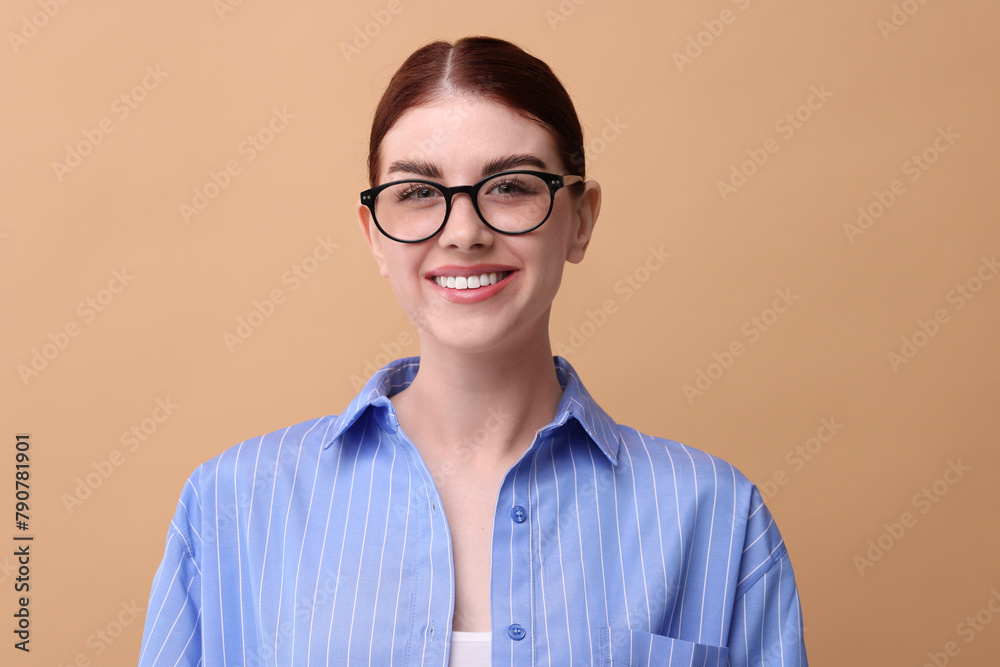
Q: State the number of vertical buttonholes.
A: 2